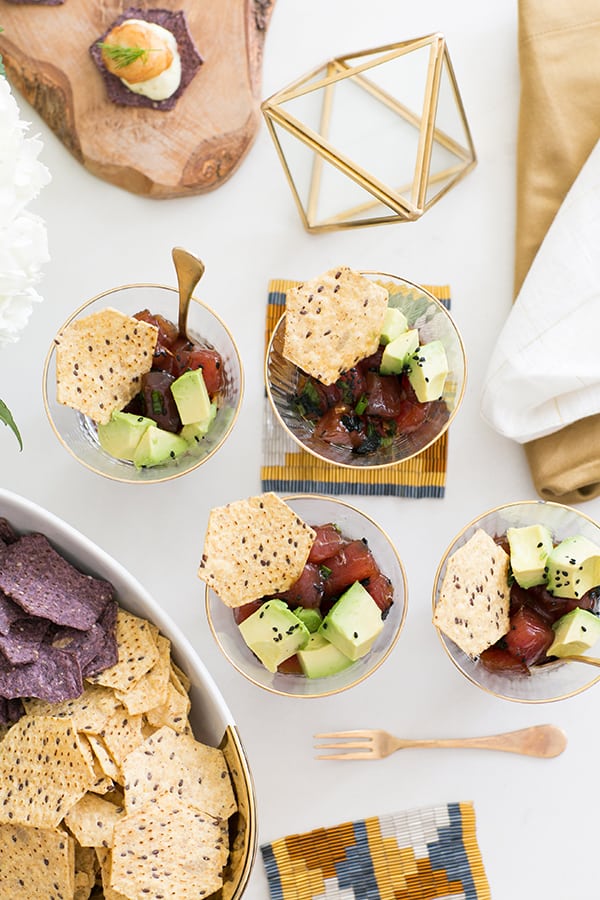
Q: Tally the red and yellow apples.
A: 0